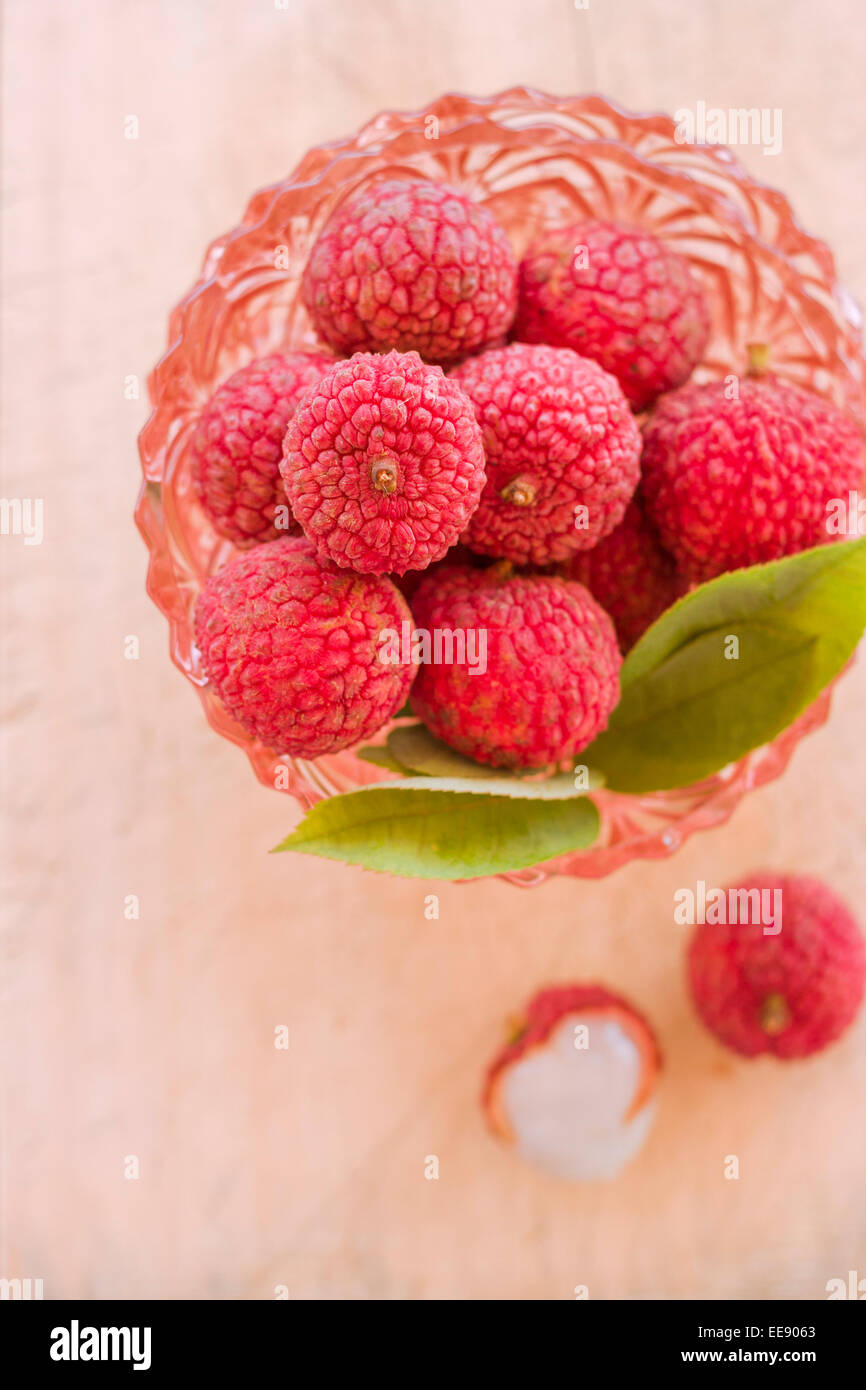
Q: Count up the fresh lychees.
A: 11